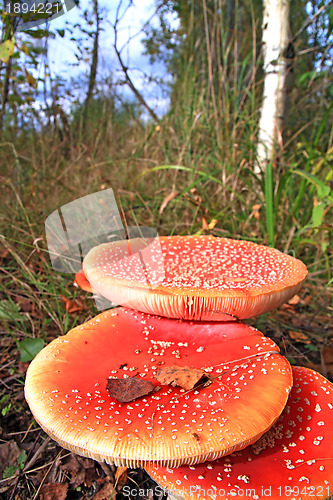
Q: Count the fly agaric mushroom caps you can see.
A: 3